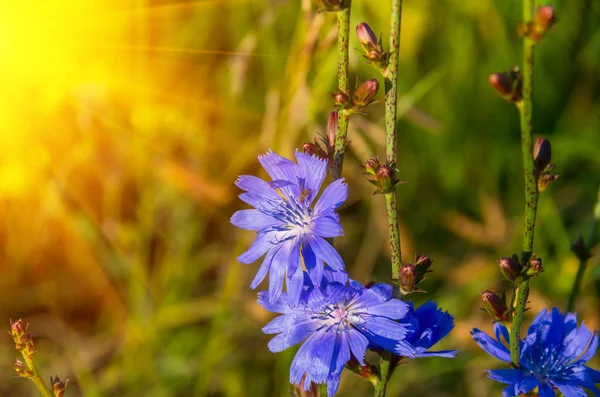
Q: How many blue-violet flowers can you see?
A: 4